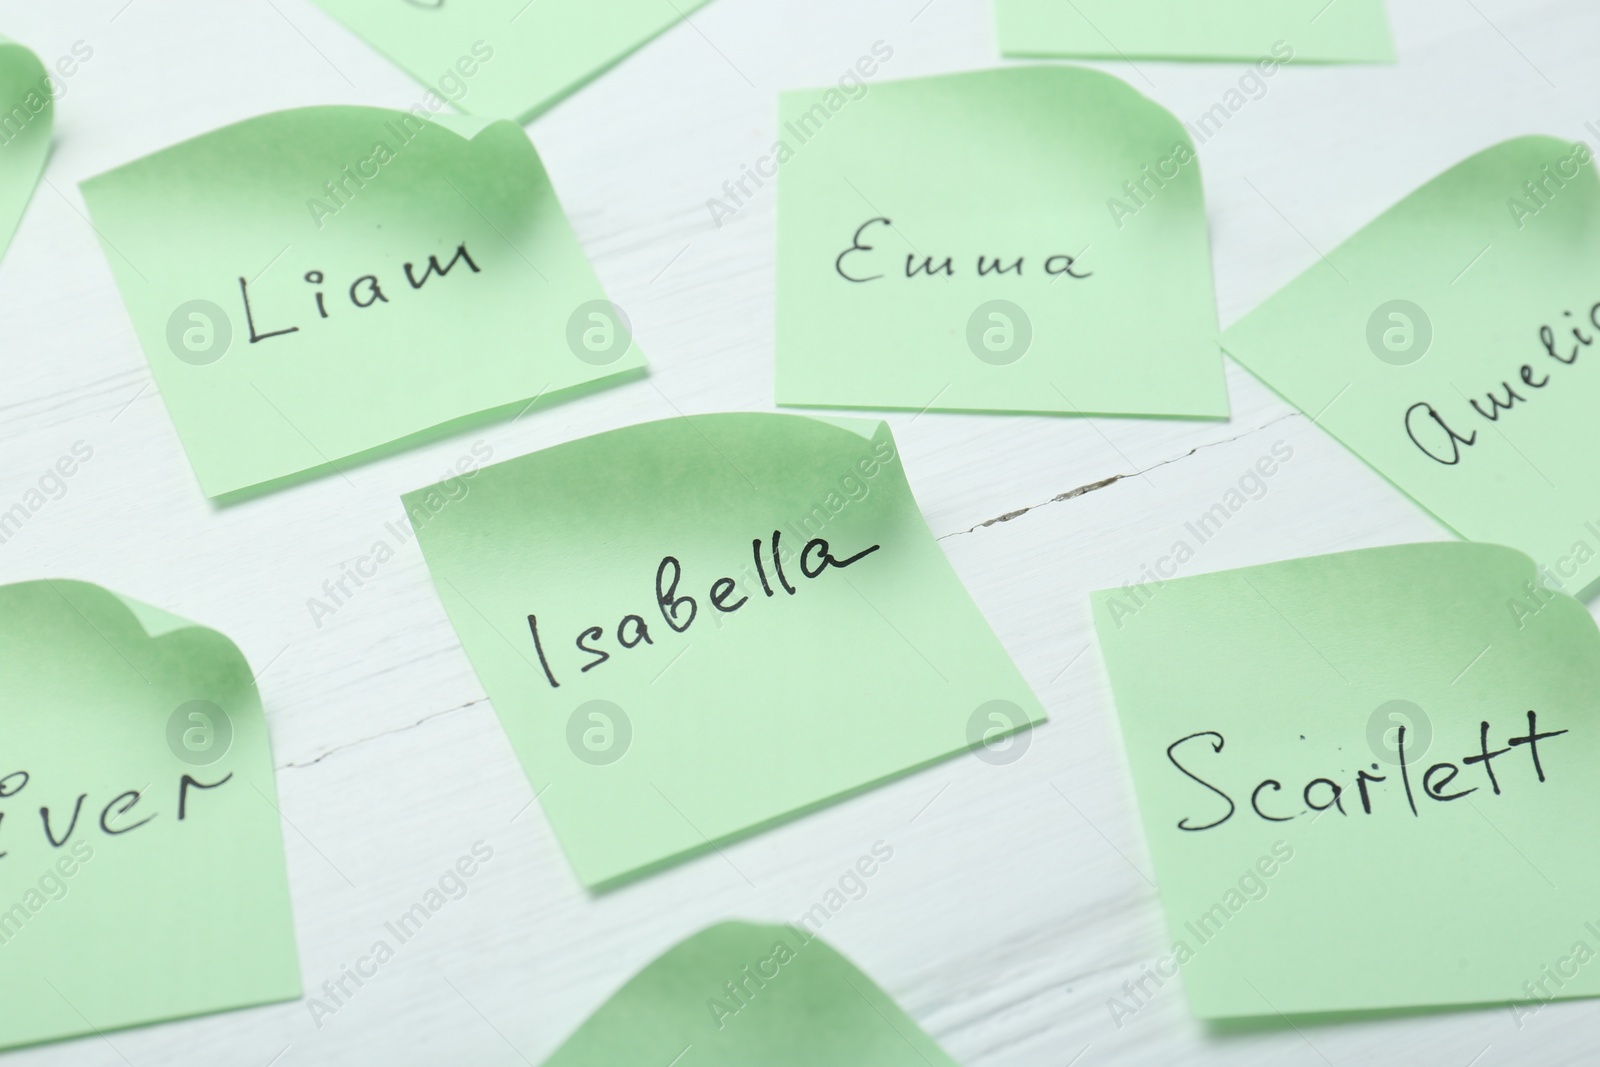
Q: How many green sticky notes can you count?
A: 10